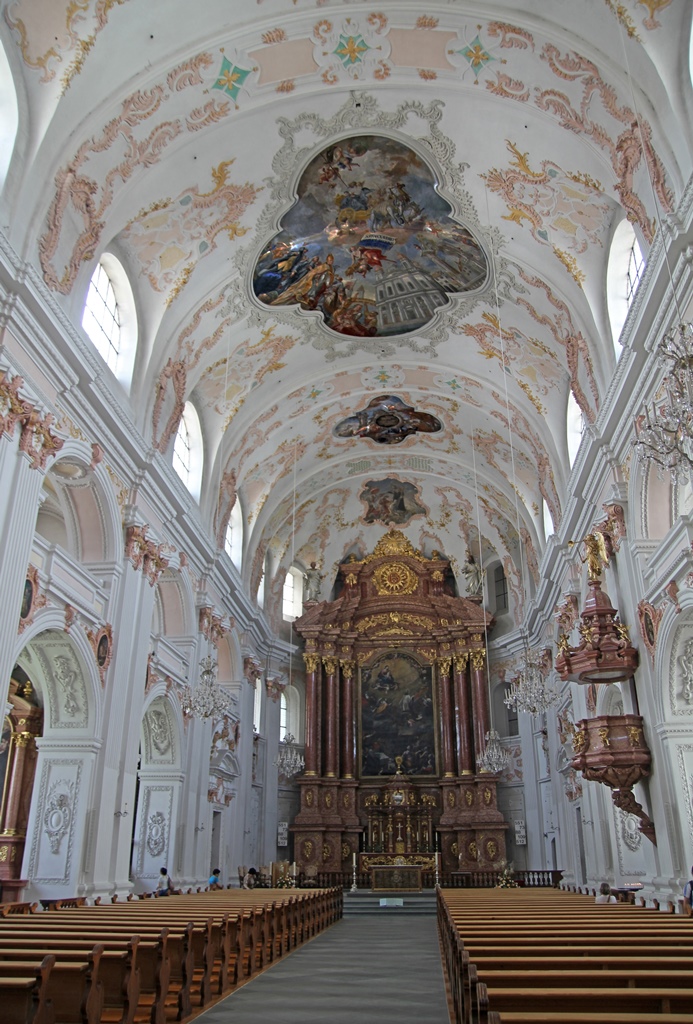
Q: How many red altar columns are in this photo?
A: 6